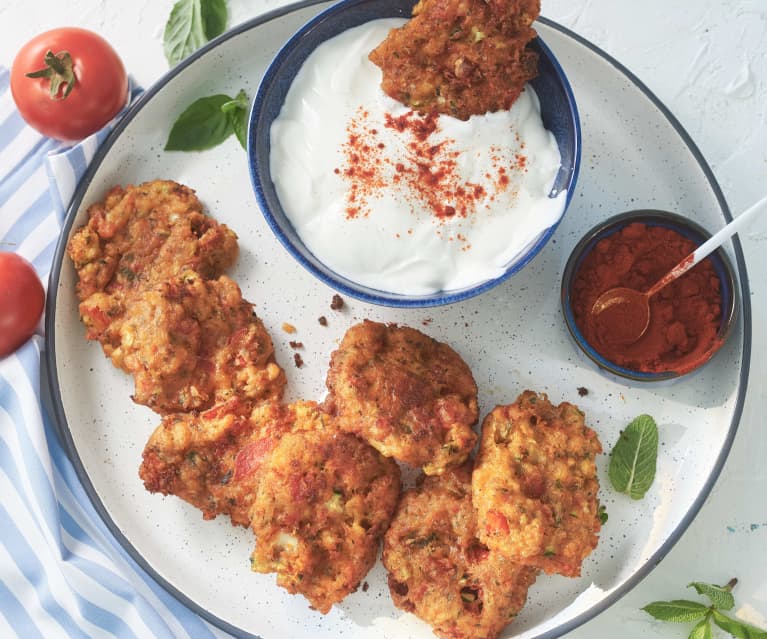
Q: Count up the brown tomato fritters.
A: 8